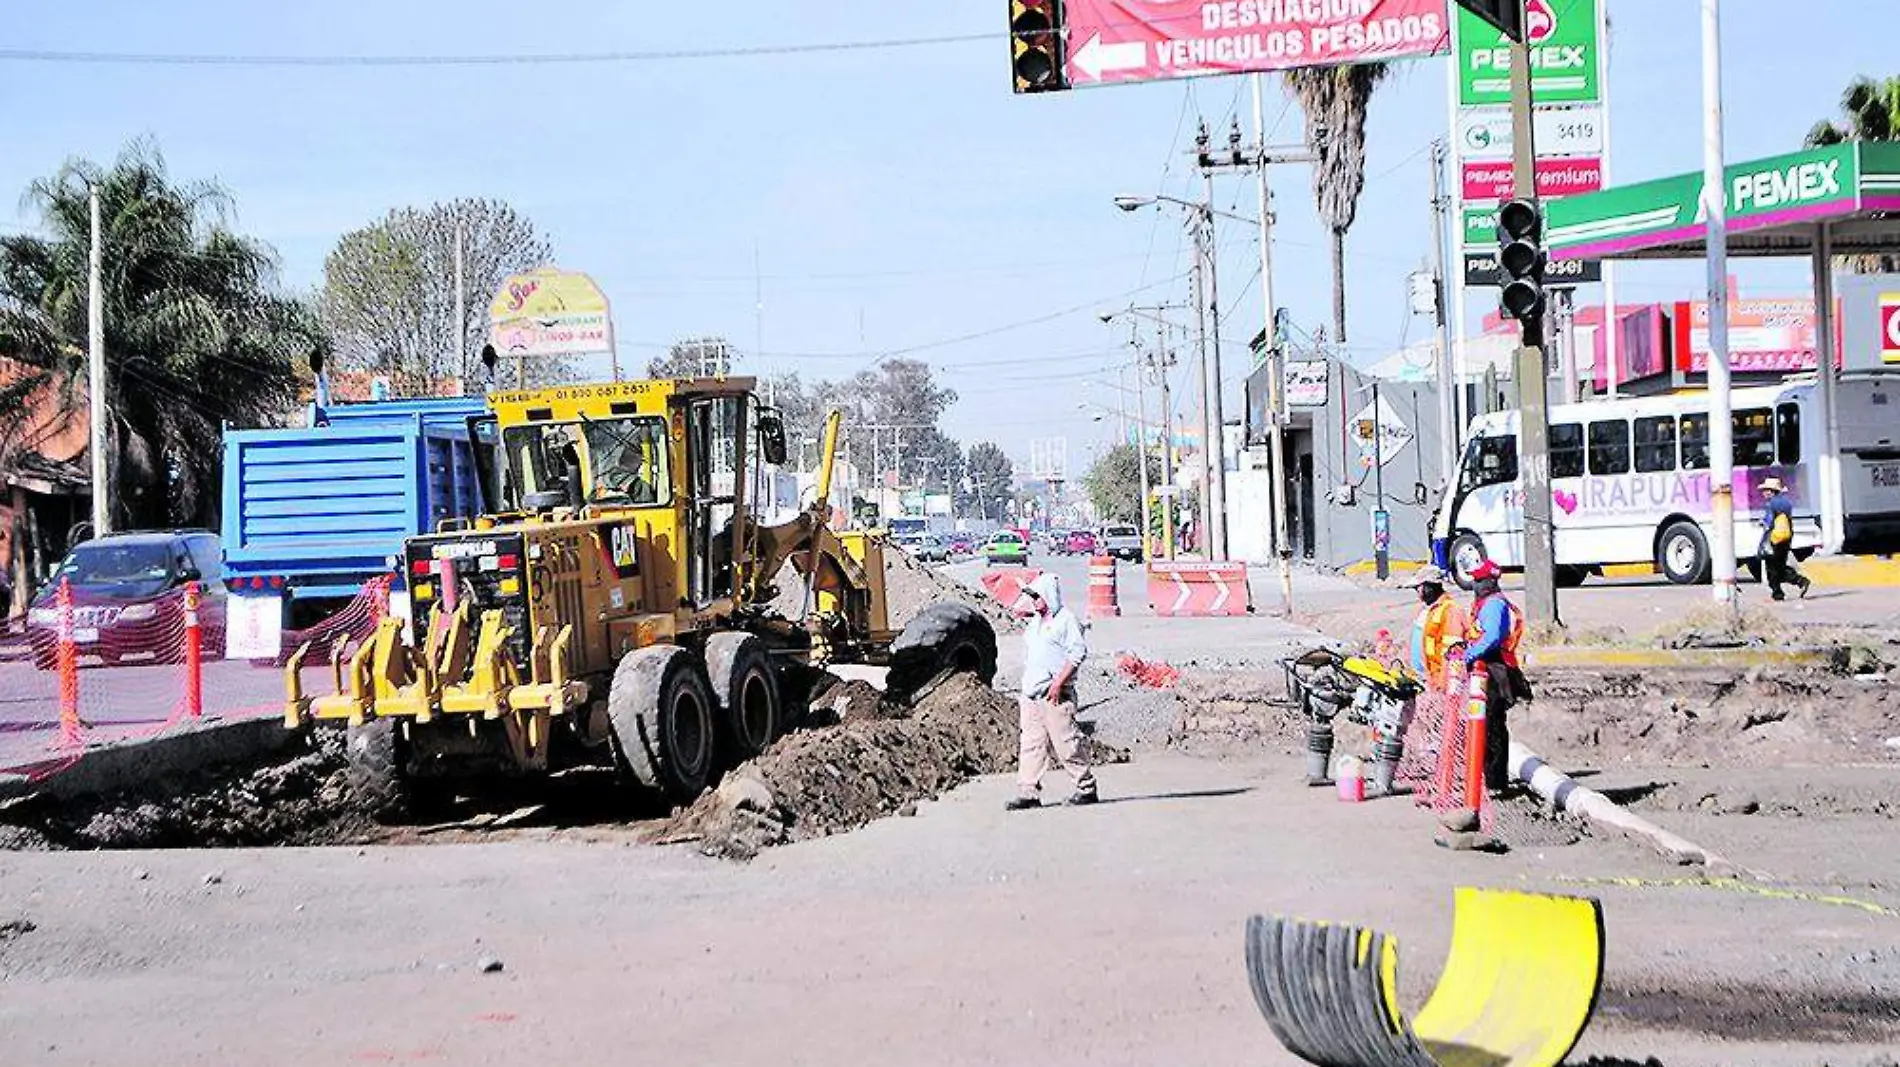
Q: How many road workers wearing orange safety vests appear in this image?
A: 2